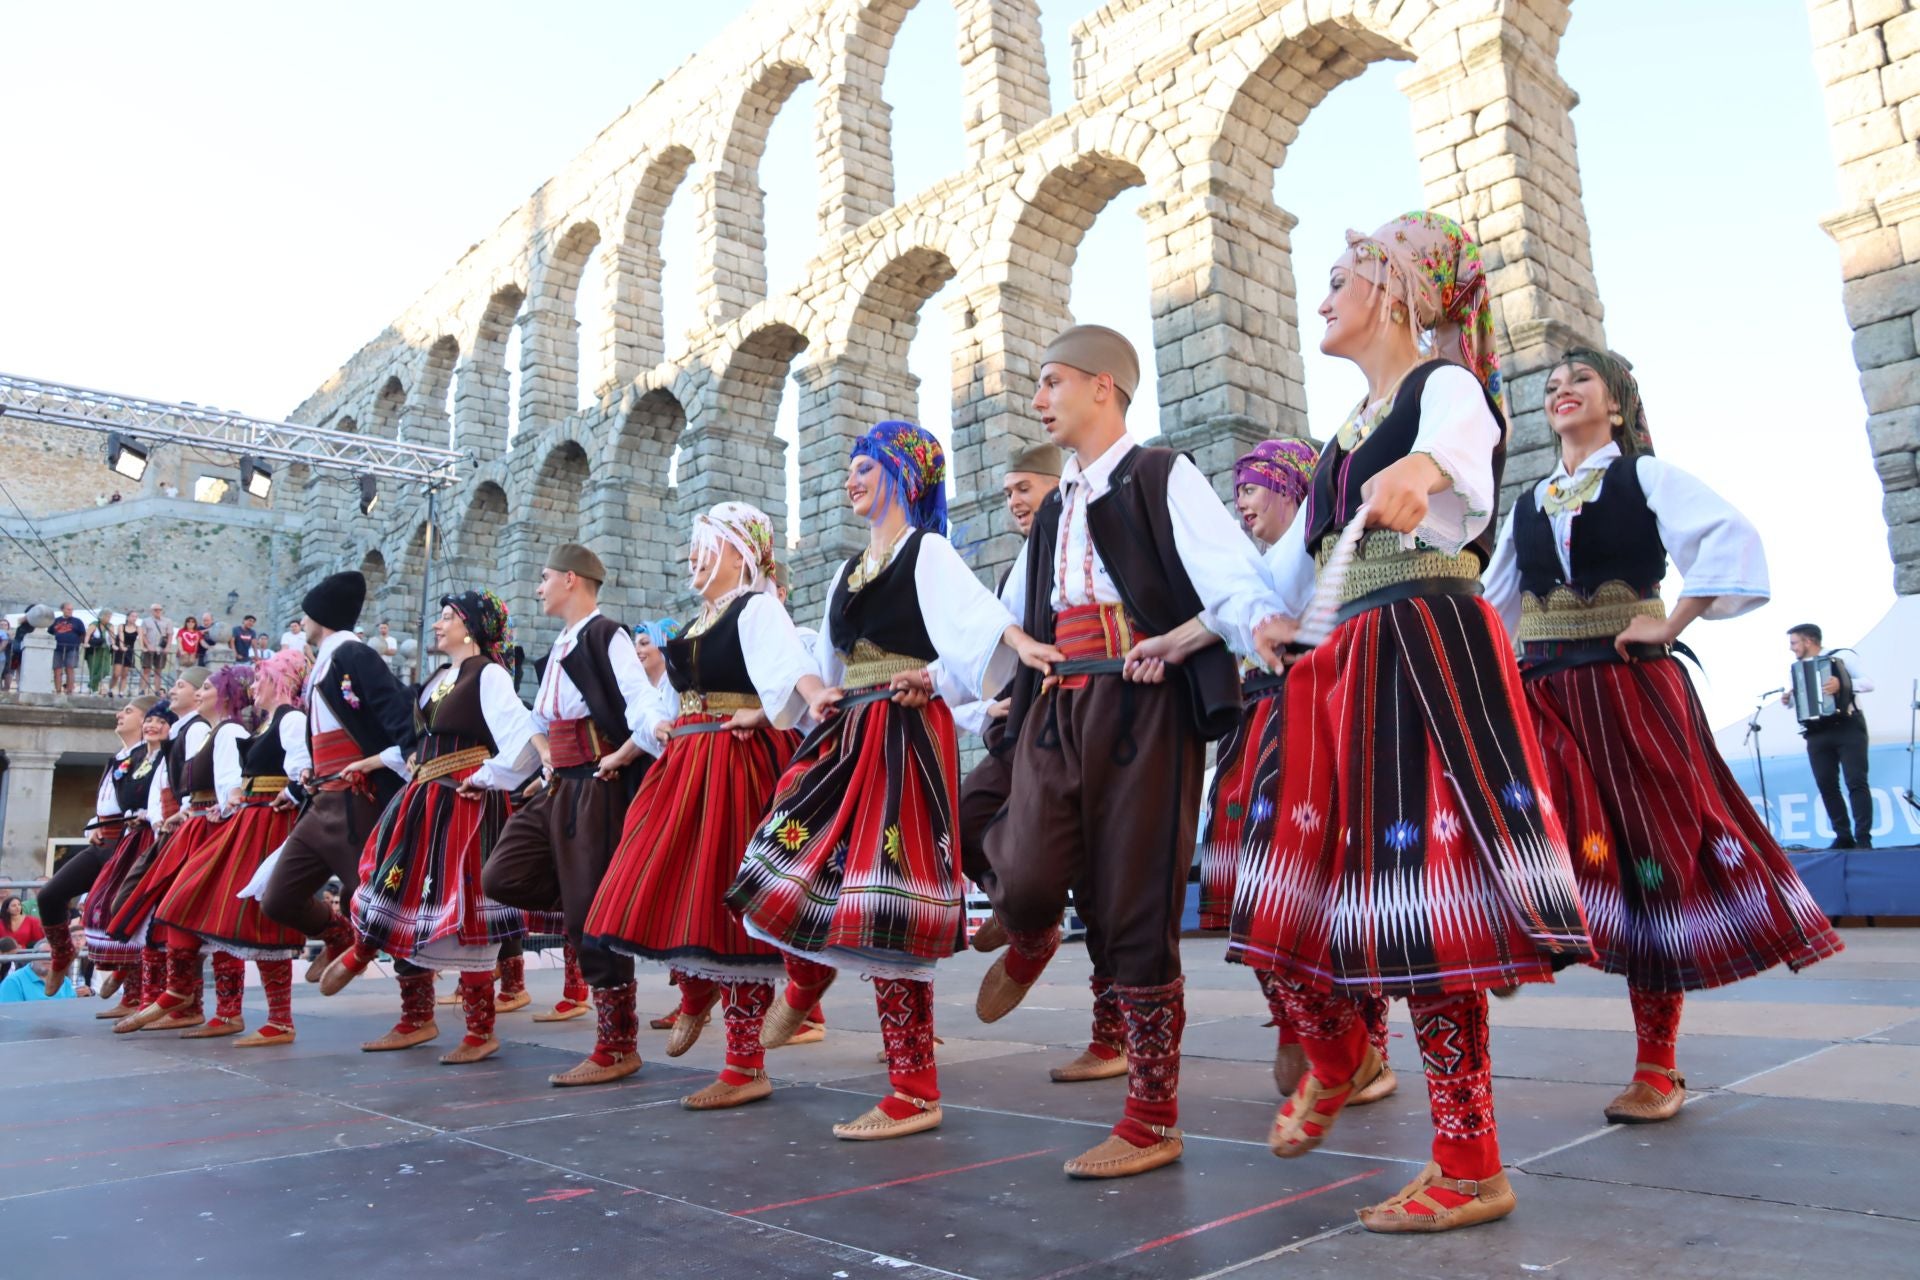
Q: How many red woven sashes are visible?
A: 5